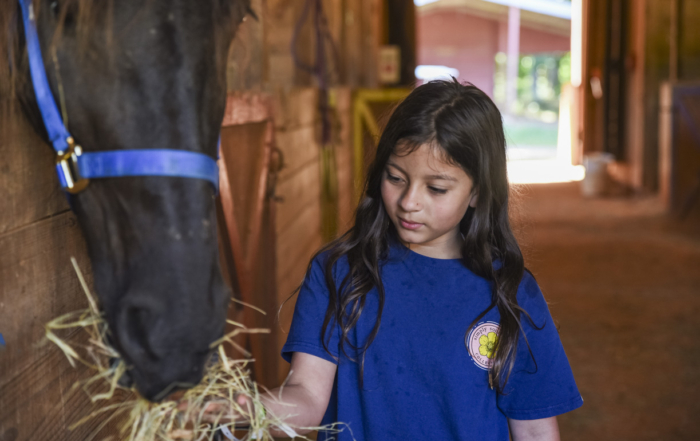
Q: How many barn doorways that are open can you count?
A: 1